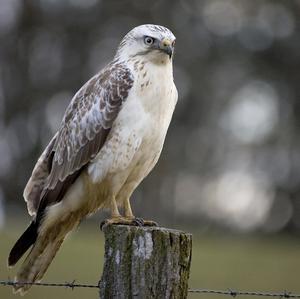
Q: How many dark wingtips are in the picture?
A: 1